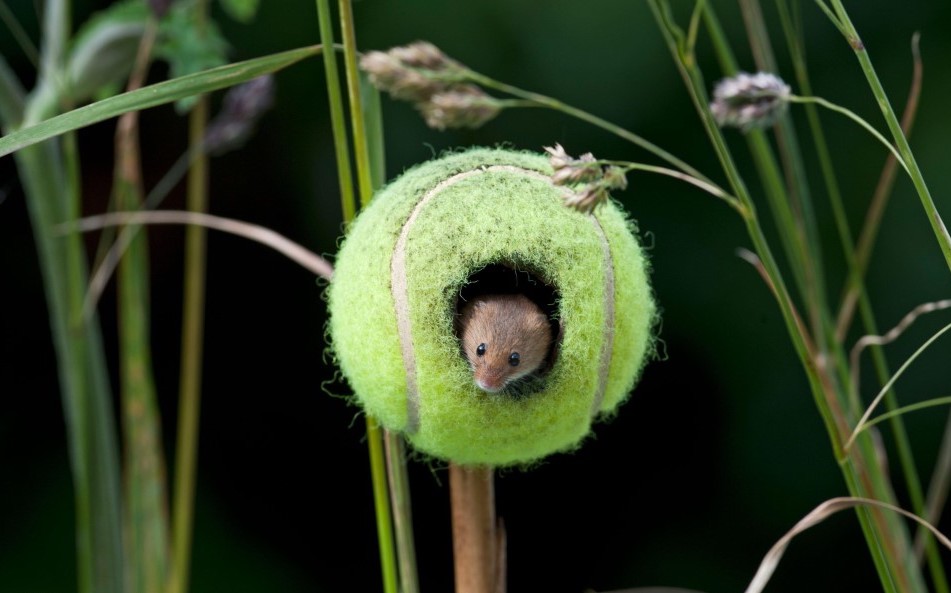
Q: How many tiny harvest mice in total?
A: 1